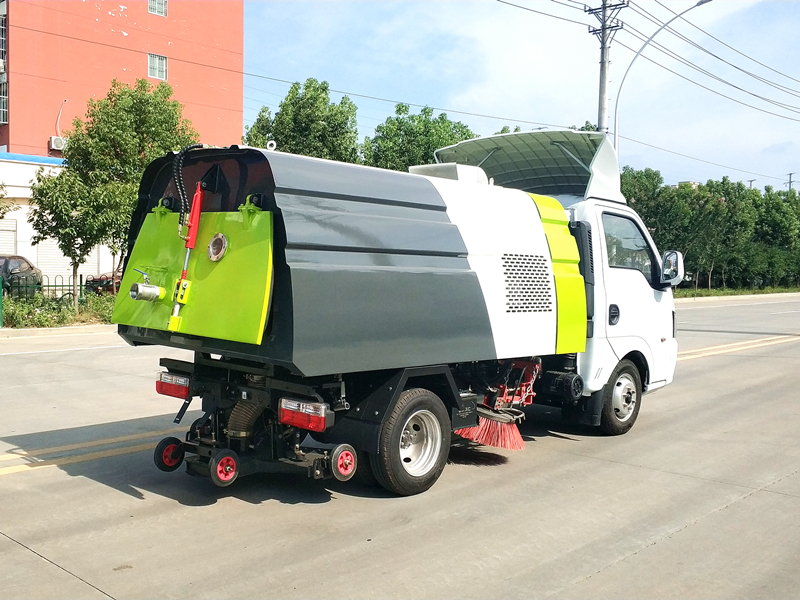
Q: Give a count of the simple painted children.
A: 0